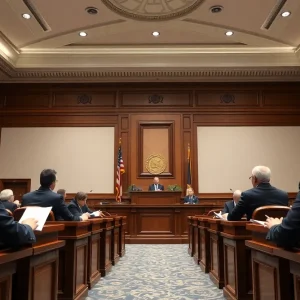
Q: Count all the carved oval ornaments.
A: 3